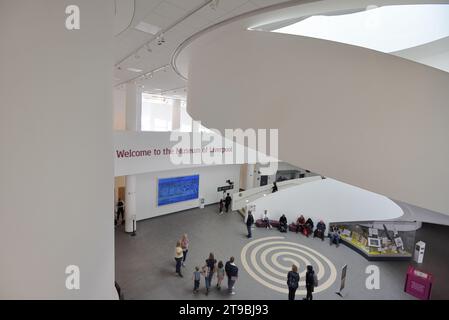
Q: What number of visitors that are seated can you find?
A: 6